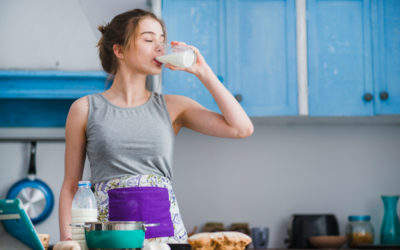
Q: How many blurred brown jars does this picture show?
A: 2